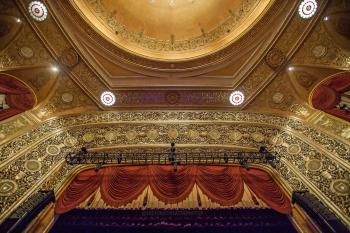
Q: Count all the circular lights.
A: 4